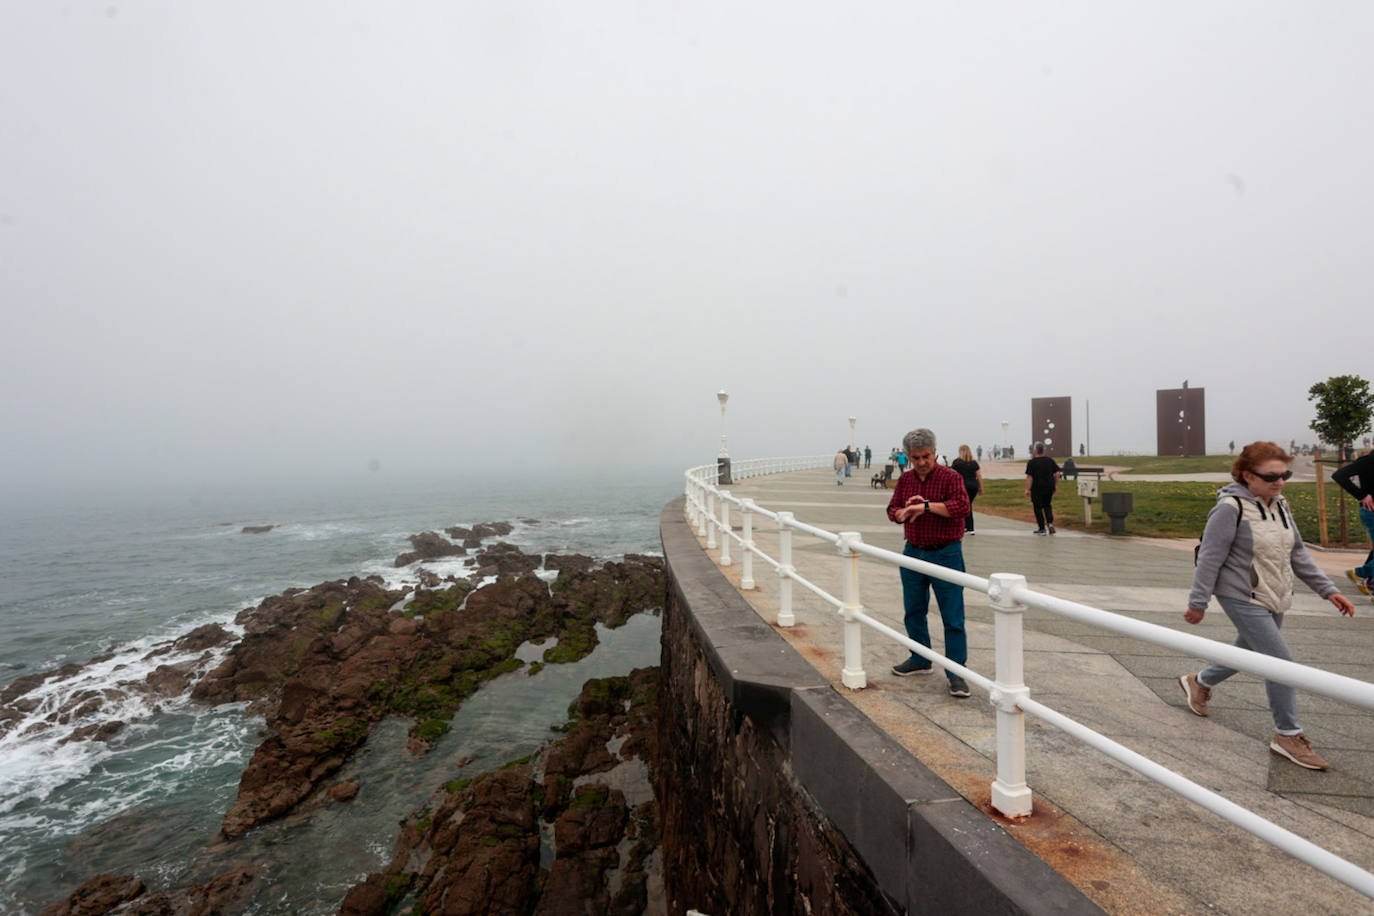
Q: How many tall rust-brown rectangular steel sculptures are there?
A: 2